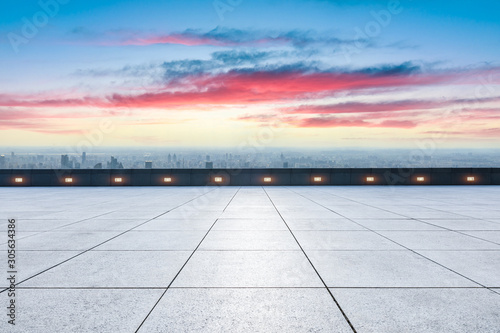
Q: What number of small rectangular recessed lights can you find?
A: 10